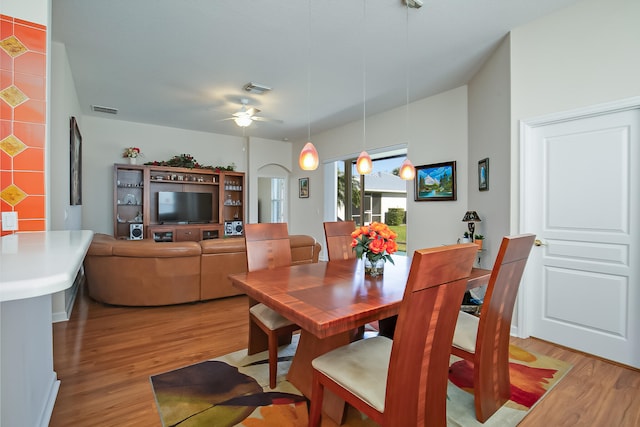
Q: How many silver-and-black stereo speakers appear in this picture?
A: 2